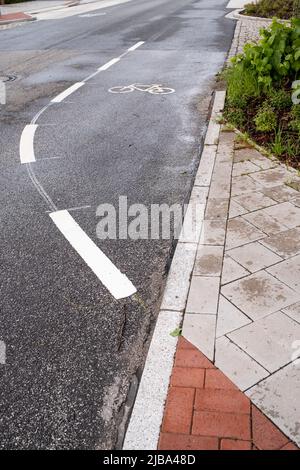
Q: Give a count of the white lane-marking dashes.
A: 5